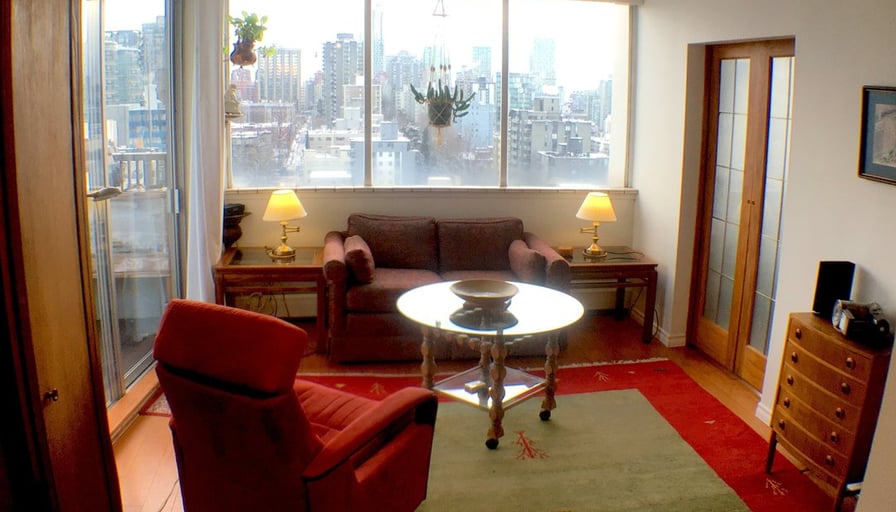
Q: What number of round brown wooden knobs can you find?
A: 10